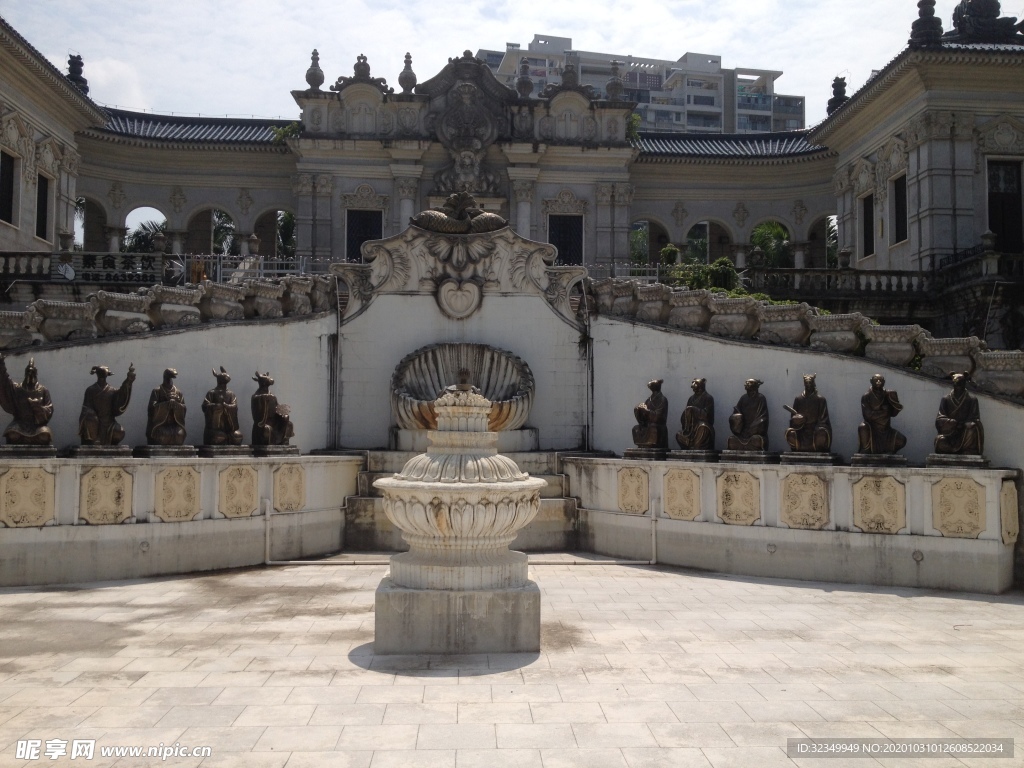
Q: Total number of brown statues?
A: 11